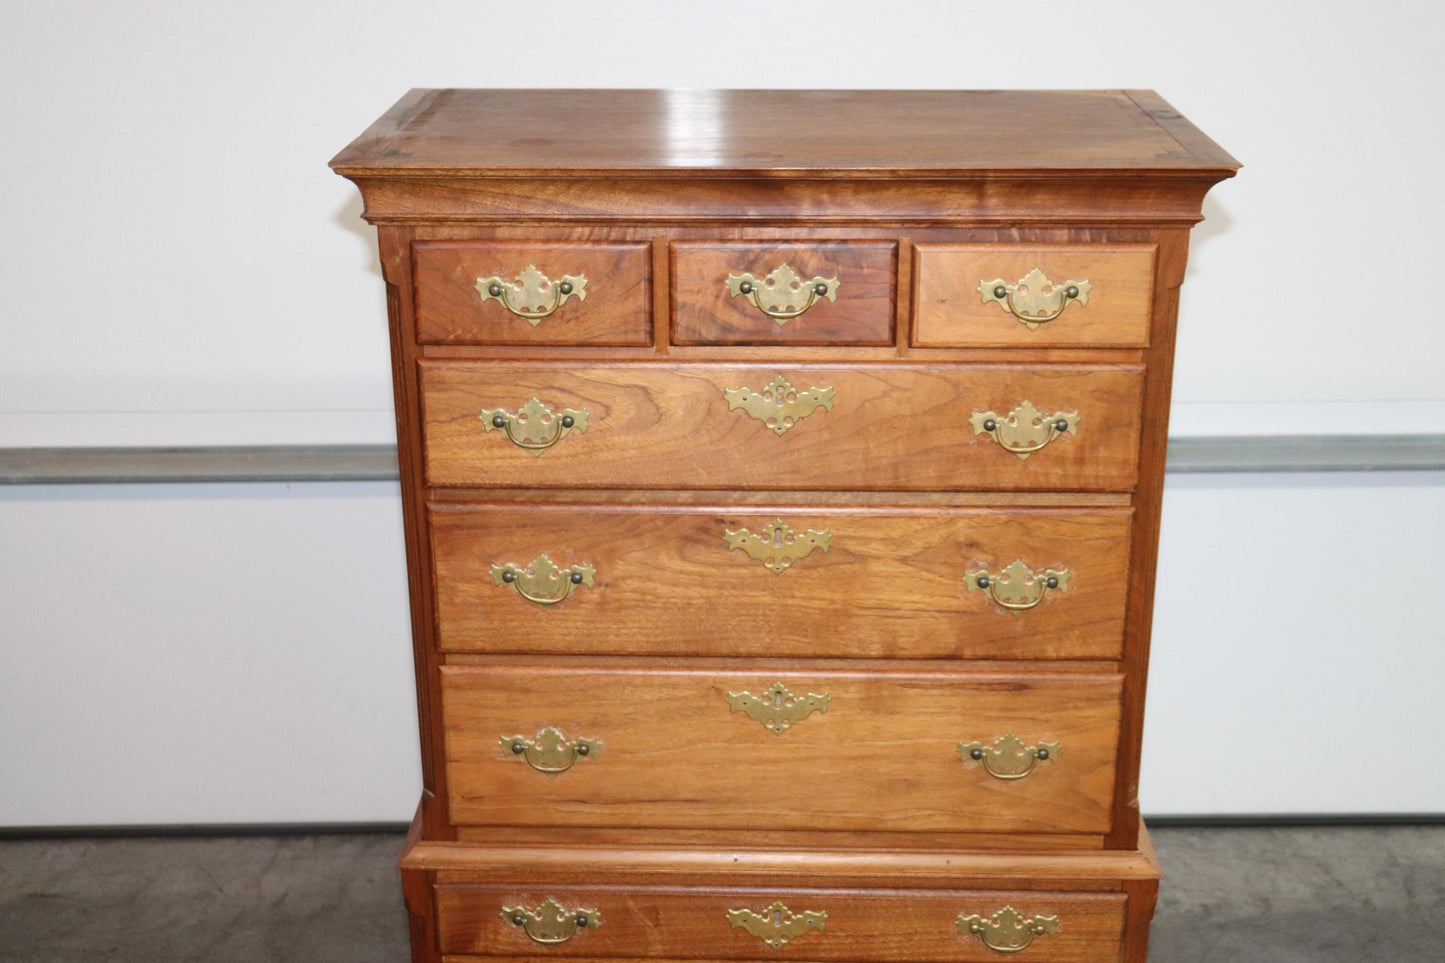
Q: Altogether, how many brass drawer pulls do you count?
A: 11